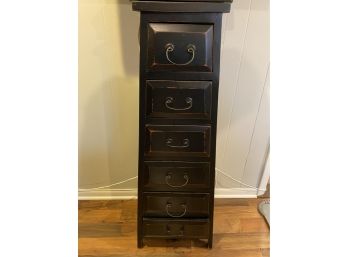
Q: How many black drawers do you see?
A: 6